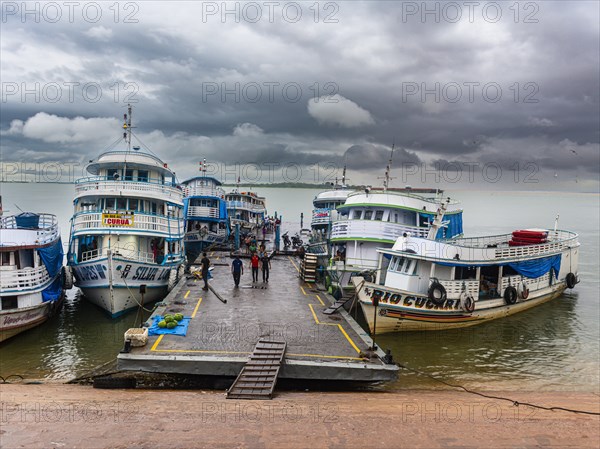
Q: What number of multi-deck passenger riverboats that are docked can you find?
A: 7